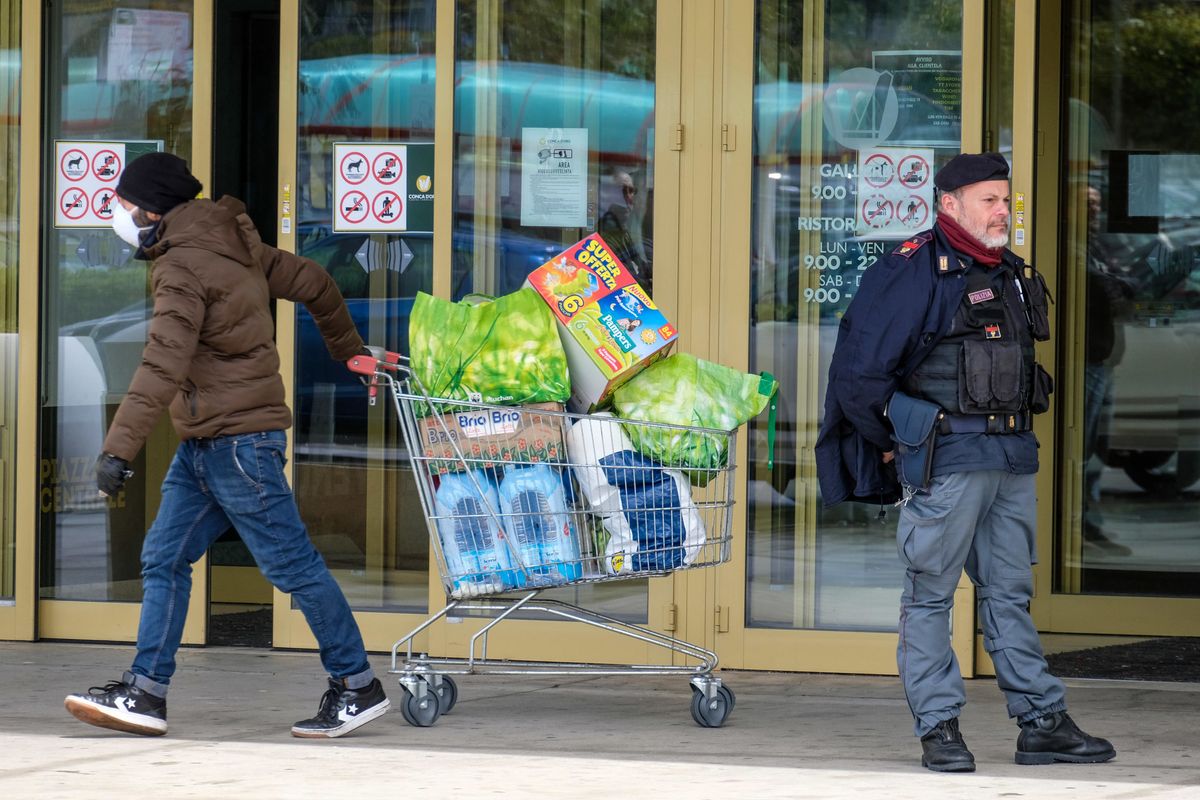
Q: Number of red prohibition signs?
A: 12